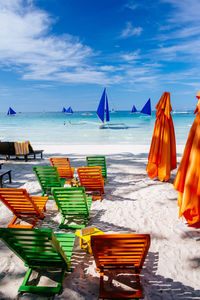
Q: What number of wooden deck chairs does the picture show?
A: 8